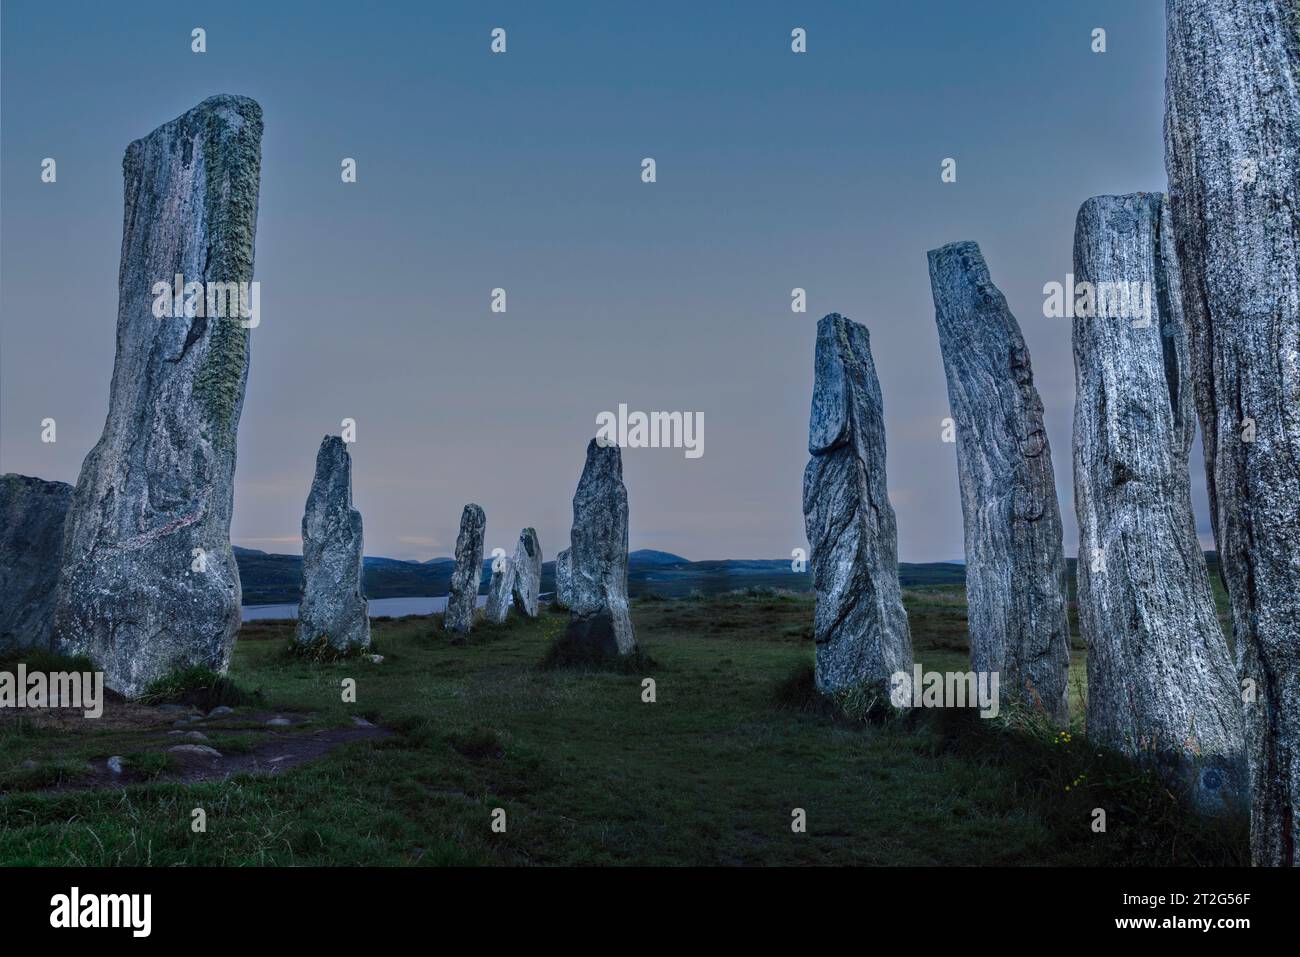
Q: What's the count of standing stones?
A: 12